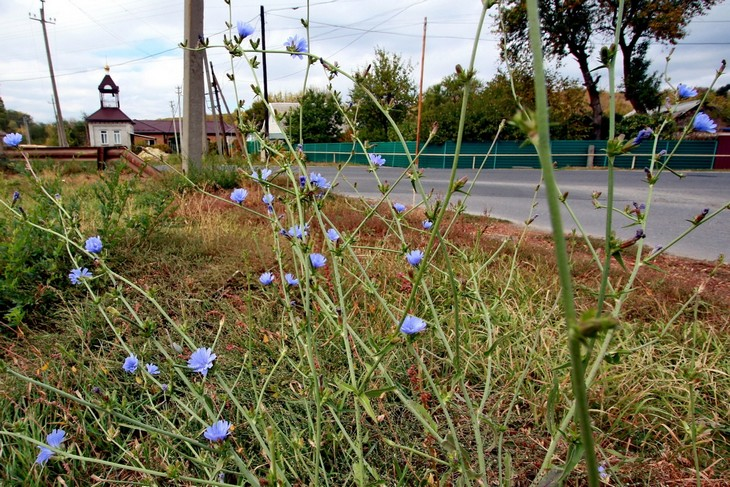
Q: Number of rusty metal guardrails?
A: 1